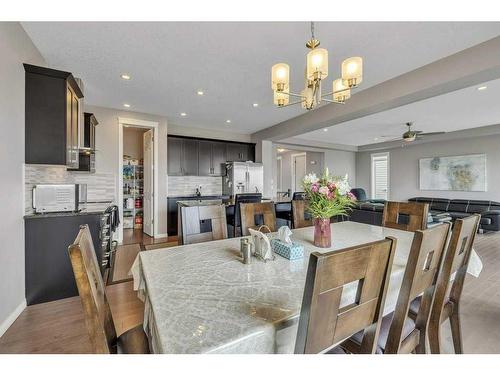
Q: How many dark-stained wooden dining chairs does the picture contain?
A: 8